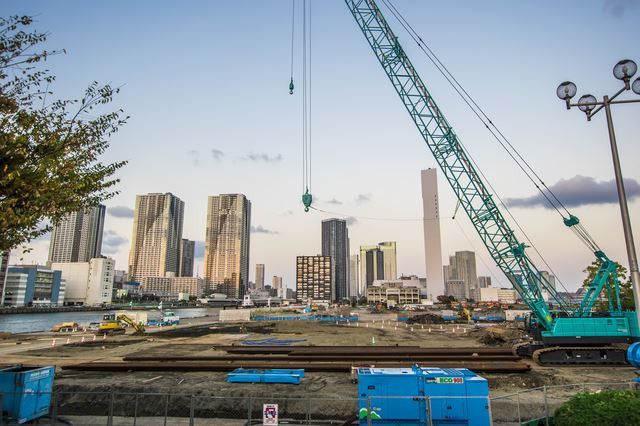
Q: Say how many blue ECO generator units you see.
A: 1